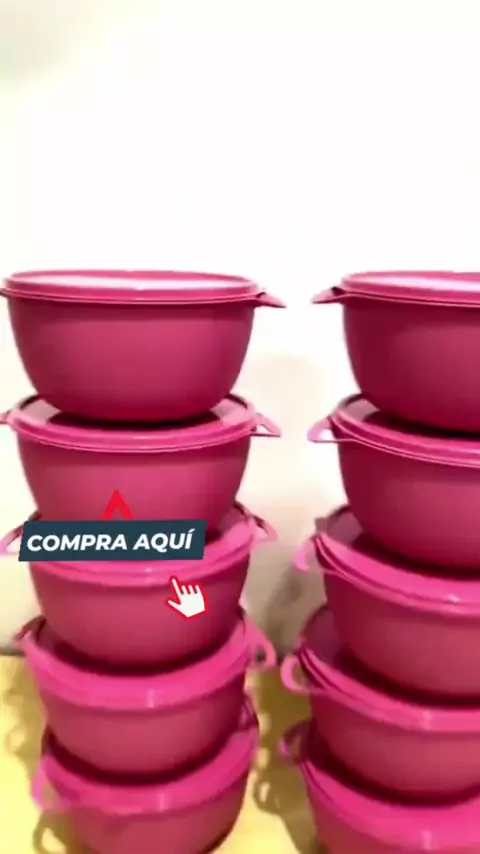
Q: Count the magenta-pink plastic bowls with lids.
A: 10